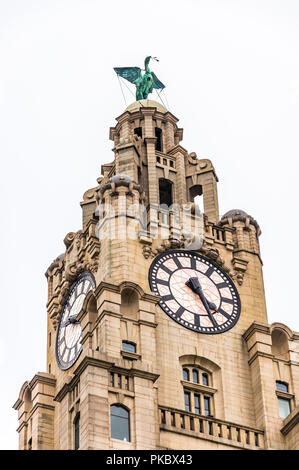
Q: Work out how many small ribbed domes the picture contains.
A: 3